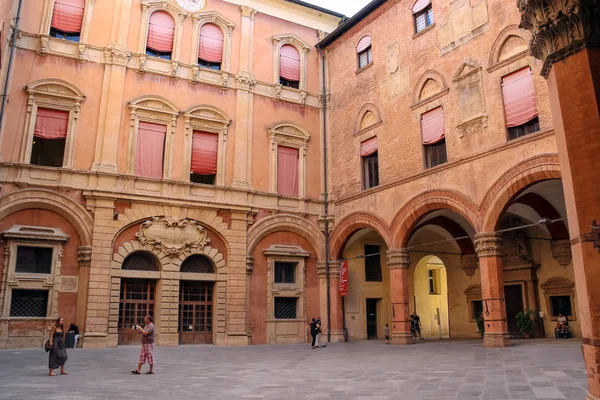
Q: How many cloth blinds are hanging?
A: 13